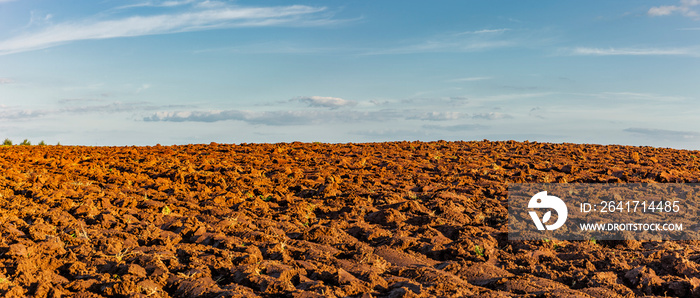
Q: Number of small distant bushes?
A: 4